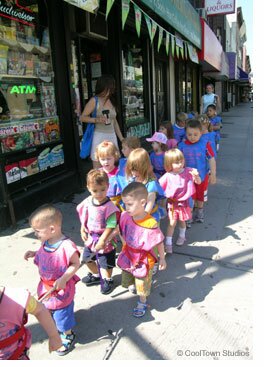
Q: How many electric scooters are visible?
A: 0